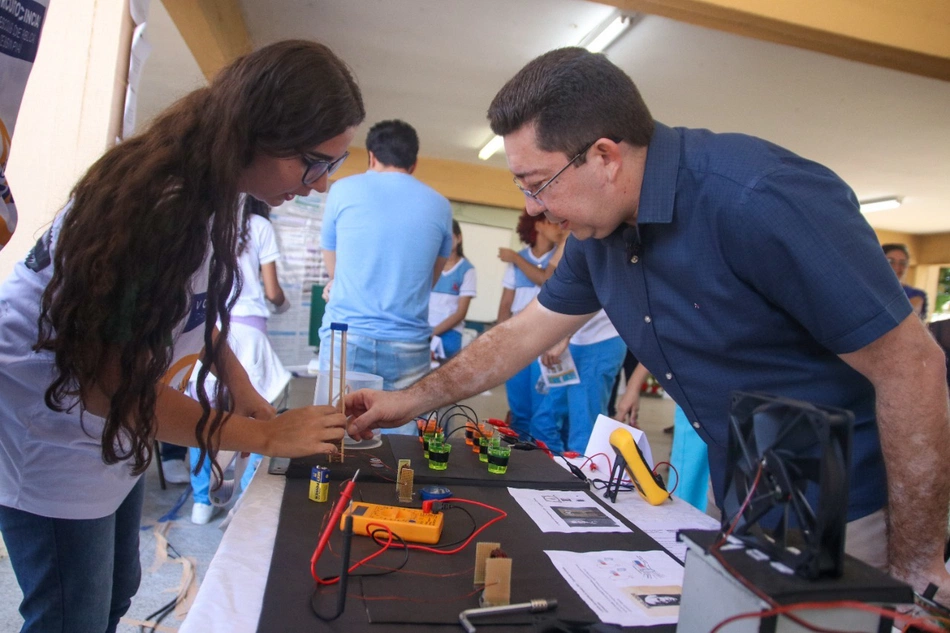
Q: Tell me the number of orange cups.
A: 4